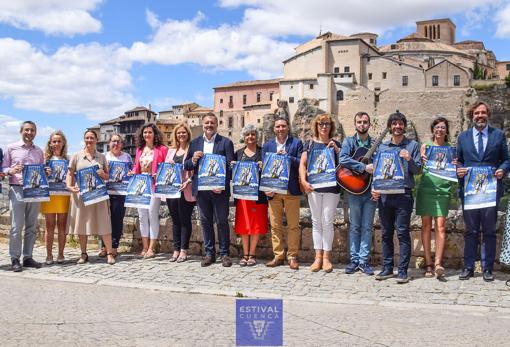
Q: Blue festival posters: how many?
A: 13